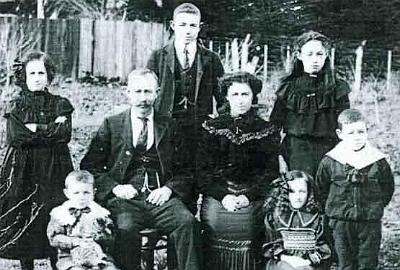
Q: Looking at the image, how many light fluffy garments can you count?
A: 1